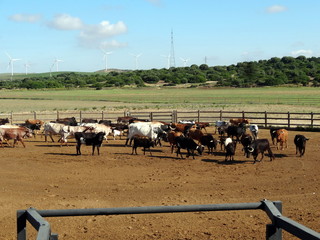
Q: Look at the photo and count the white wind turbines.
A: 7